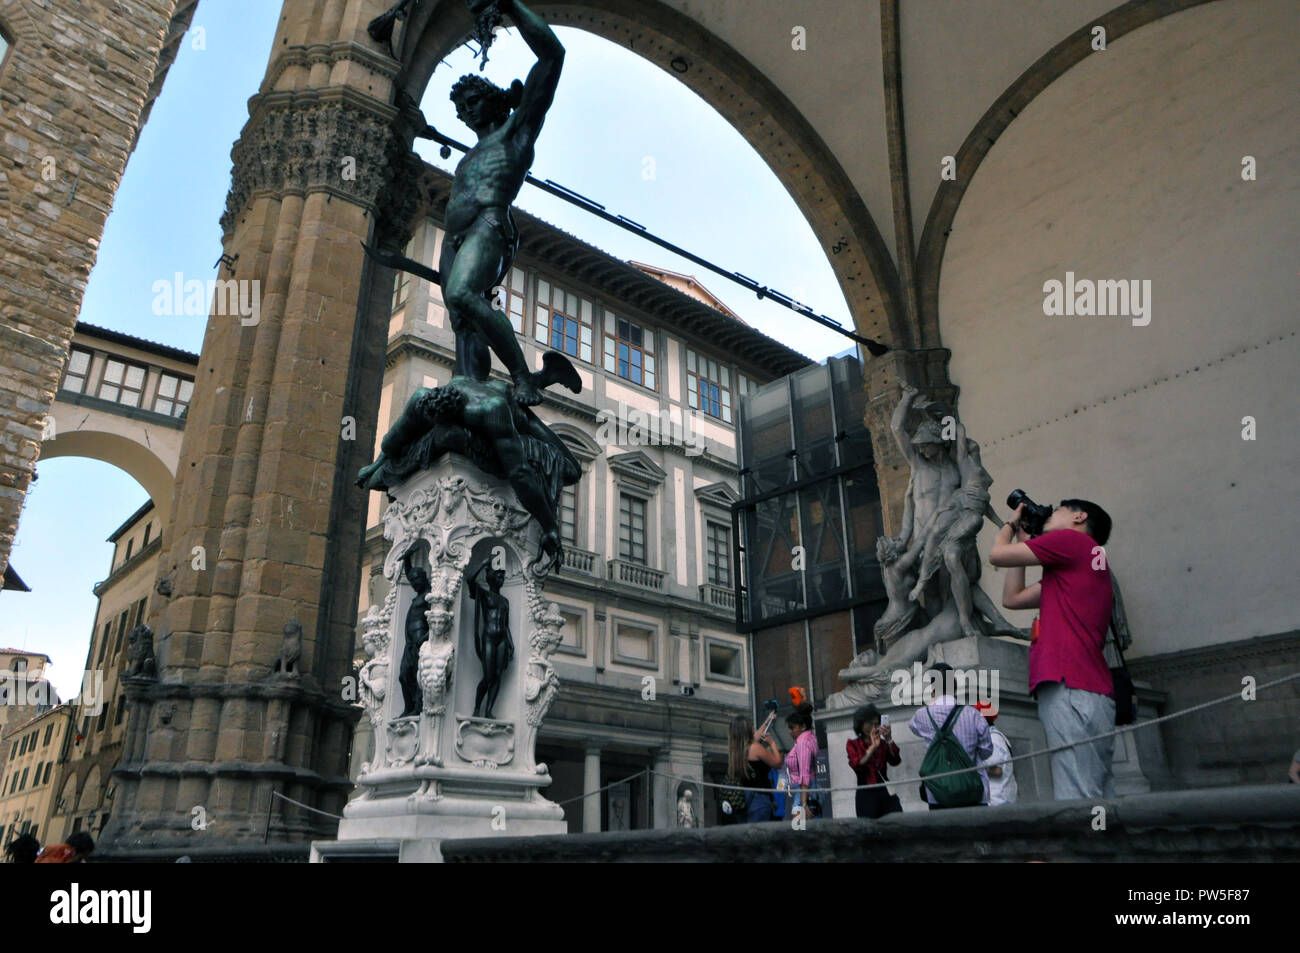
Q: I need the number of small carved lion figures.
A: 2